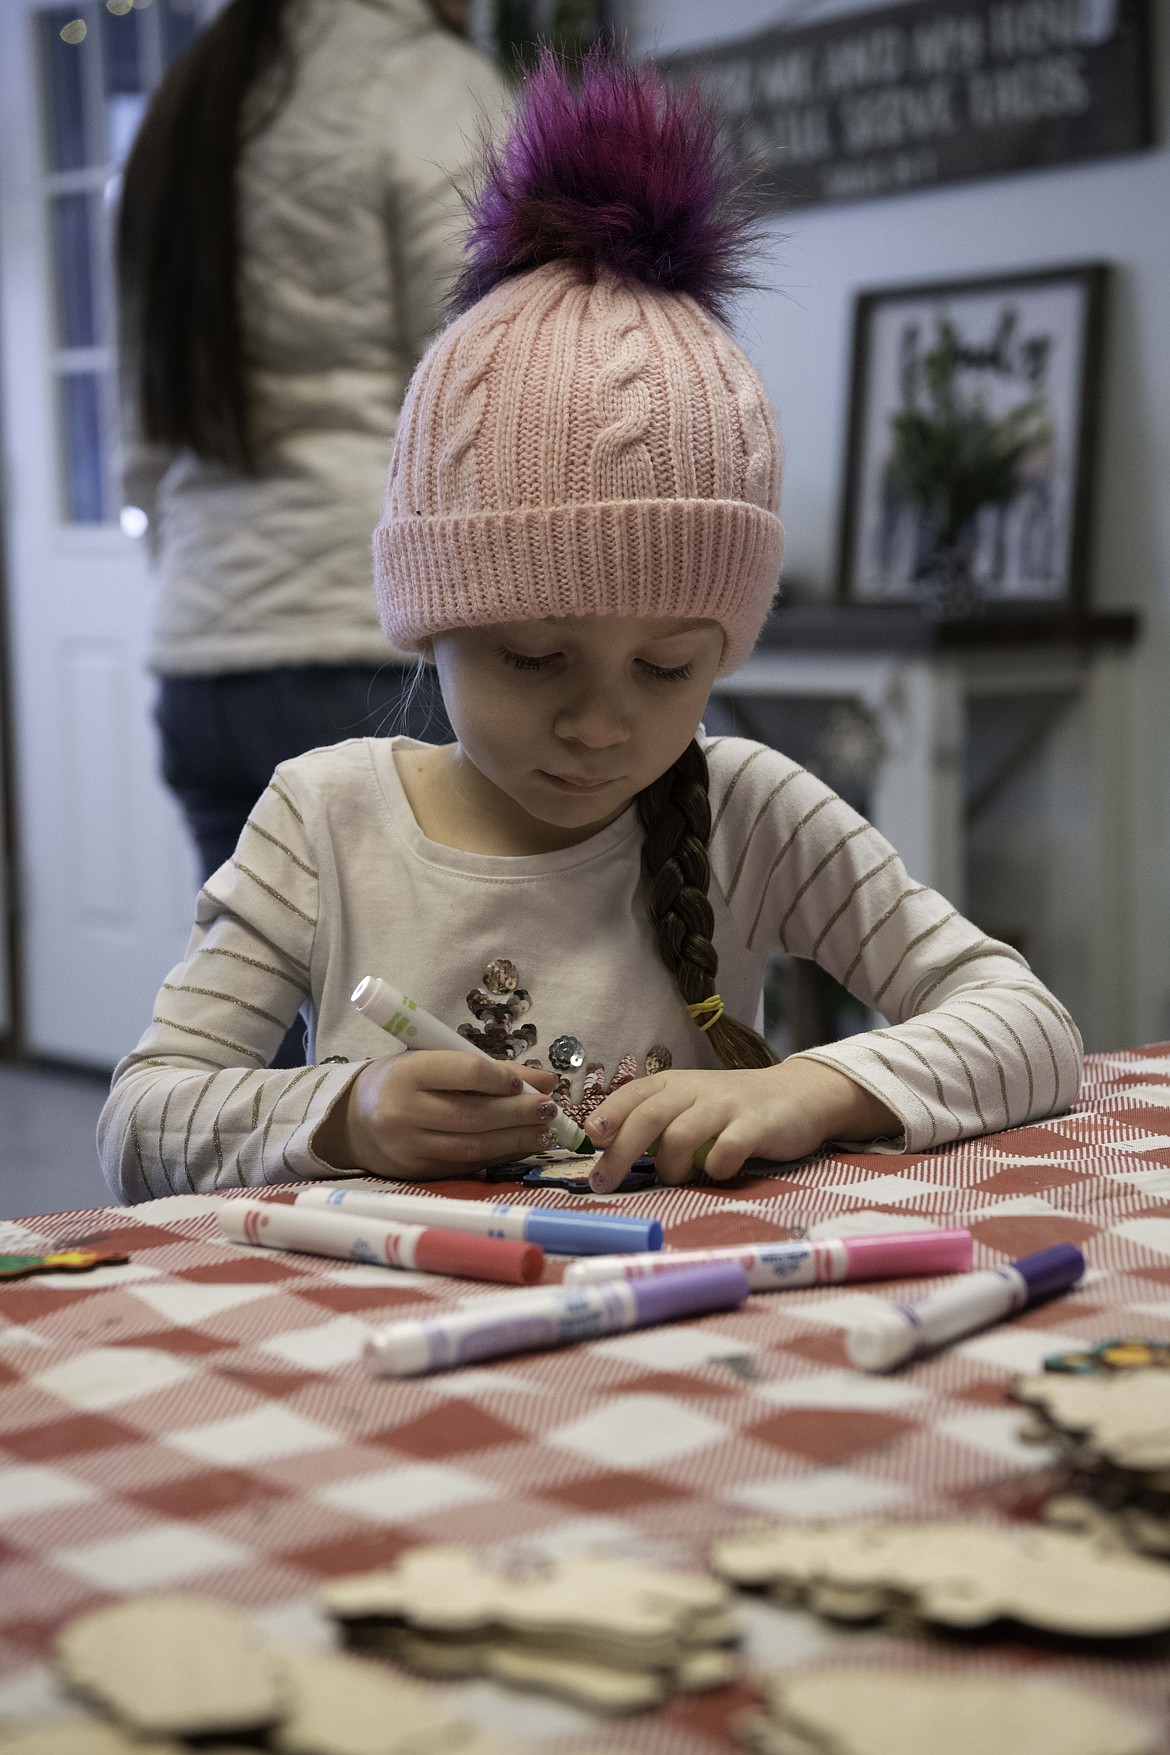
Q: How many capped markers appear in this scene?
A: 5